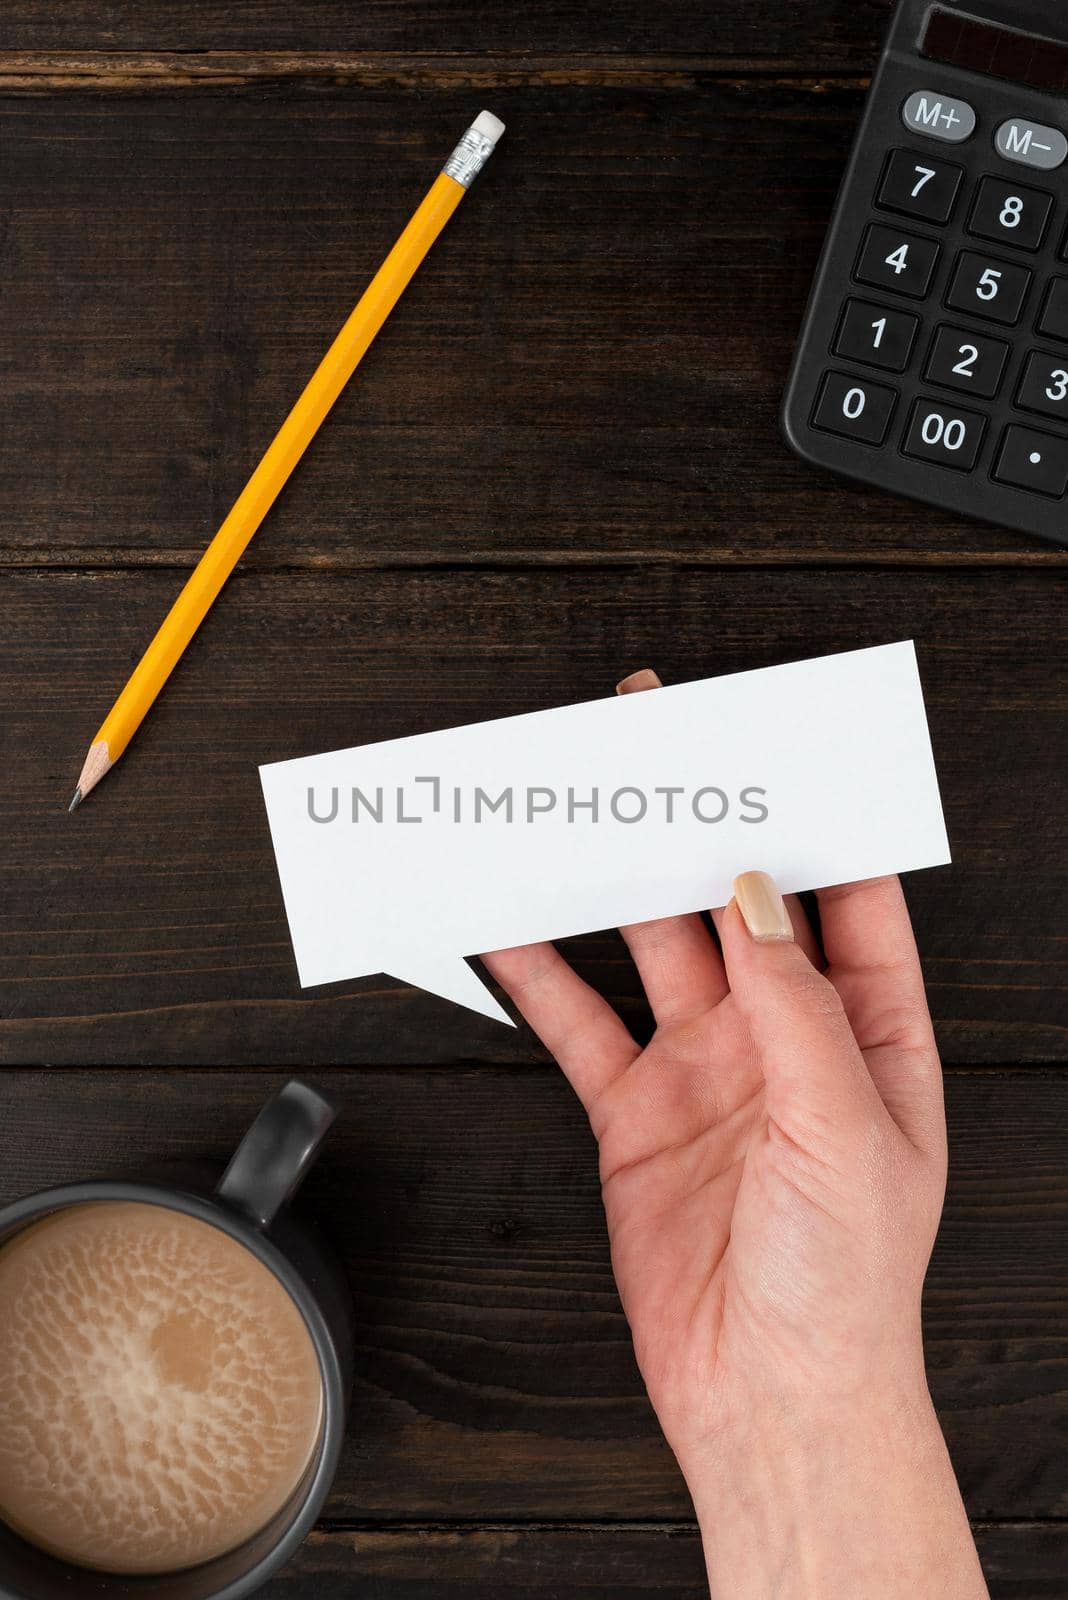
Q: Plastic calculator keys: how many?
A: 14